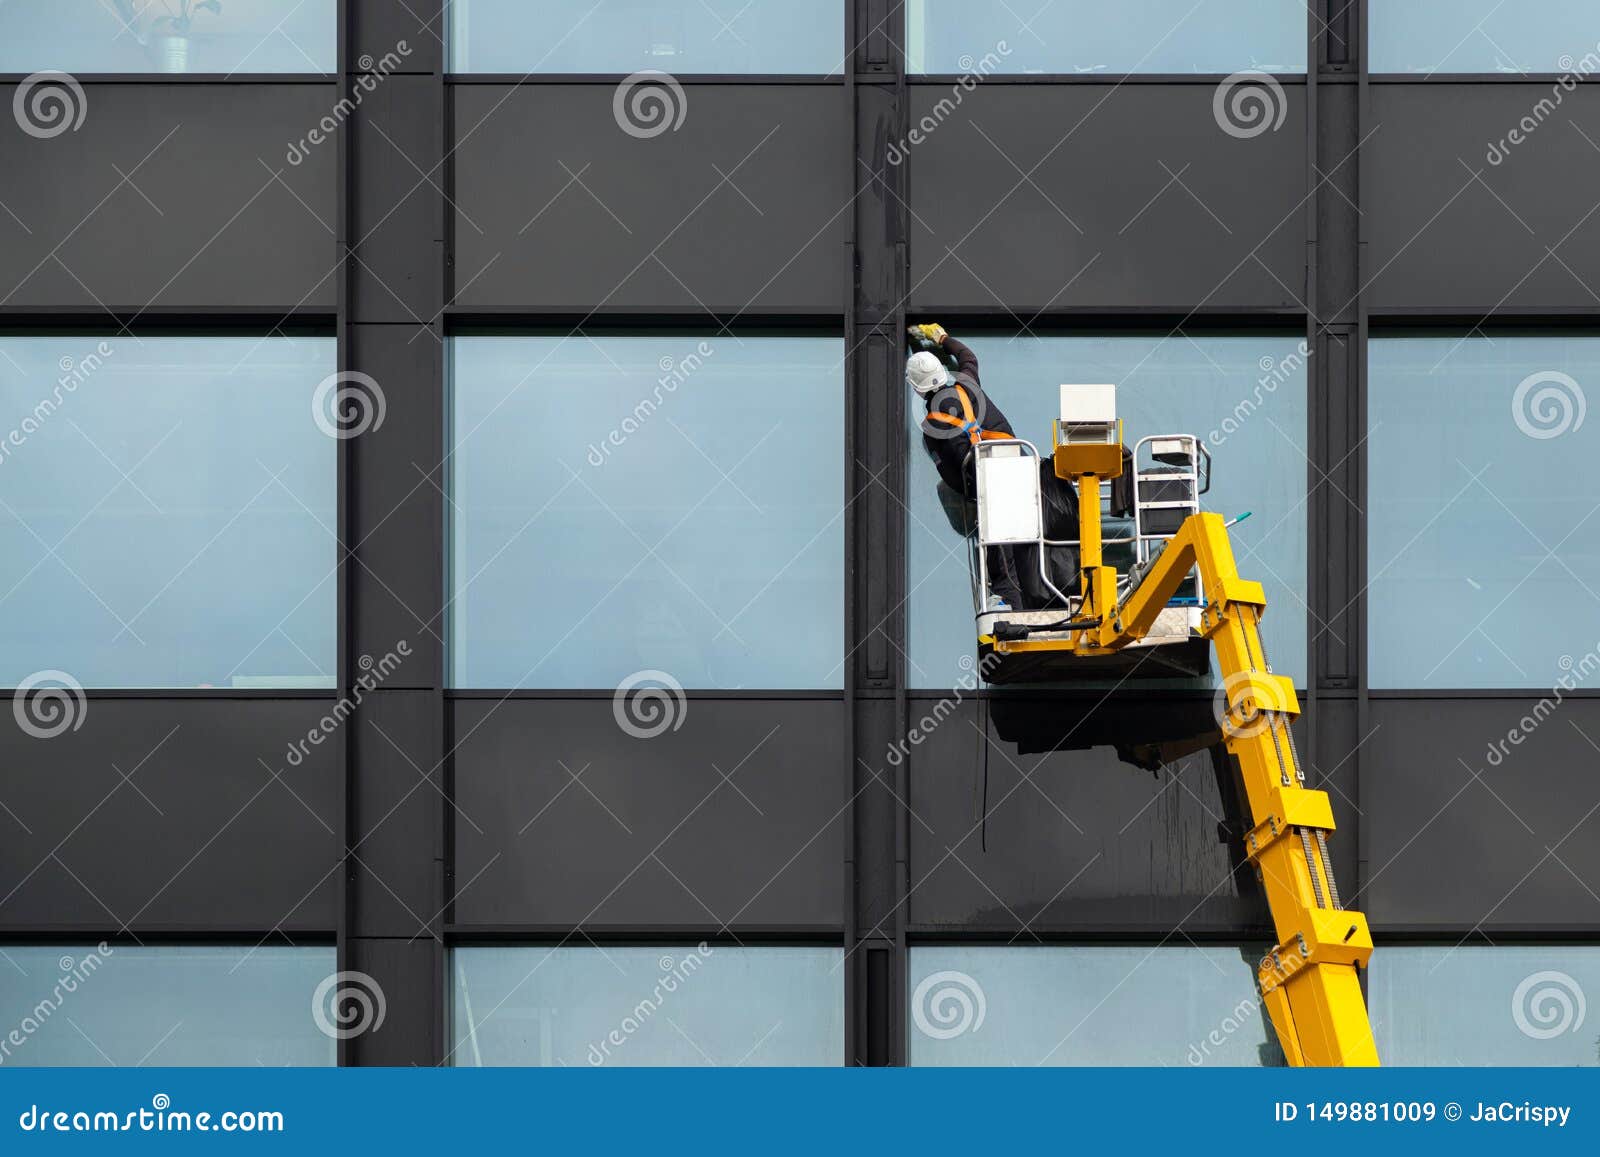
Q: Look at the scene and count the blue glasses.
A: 12